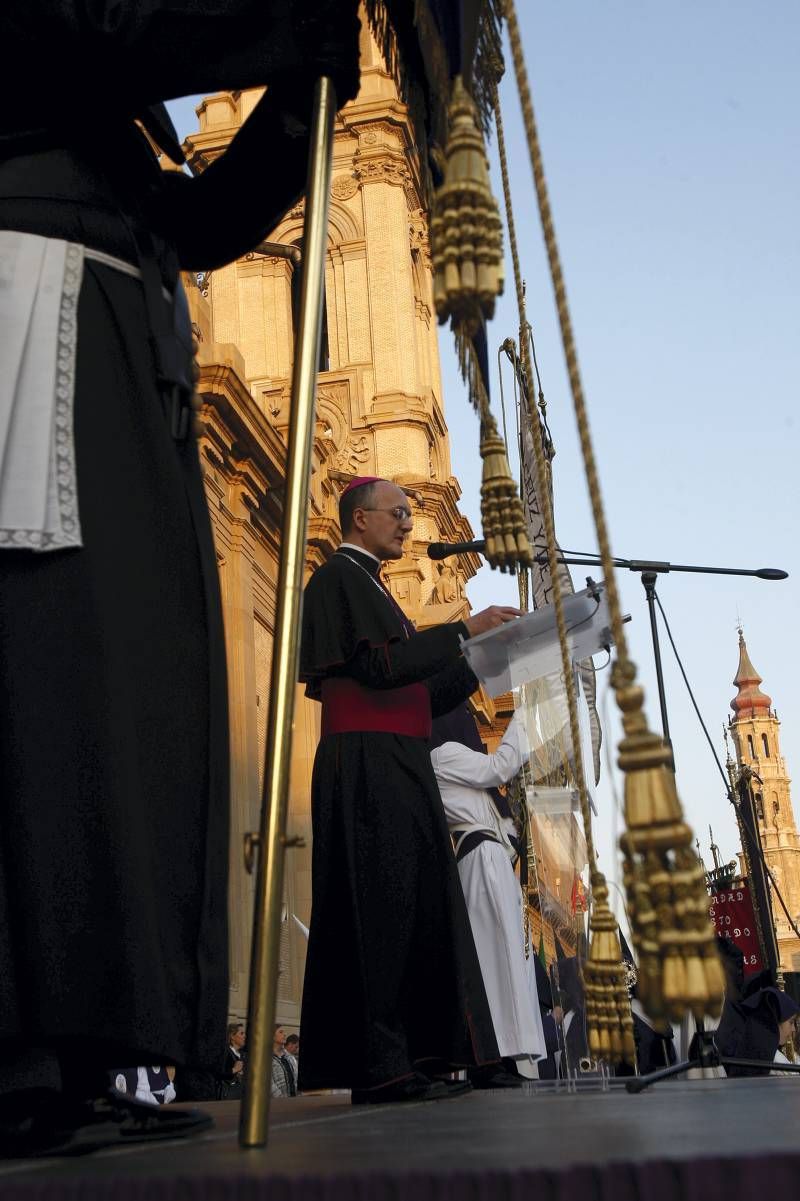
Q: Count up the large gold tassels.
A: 4